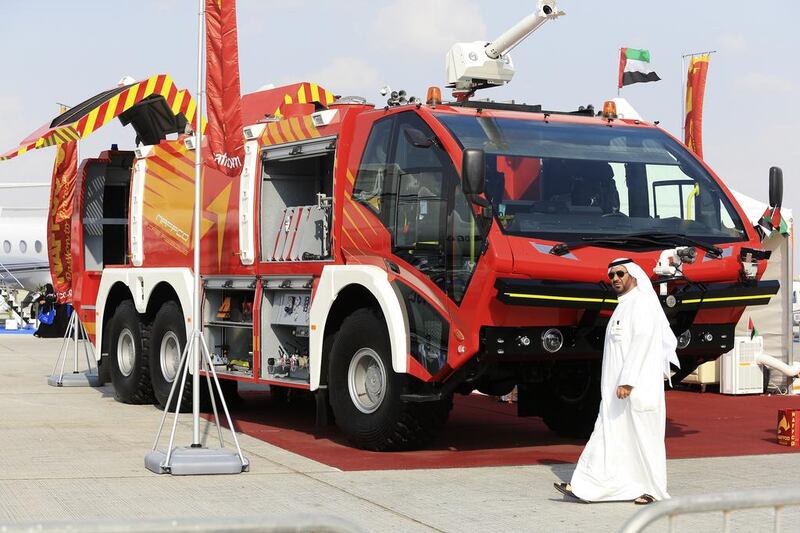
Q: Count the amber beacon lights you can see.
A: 2